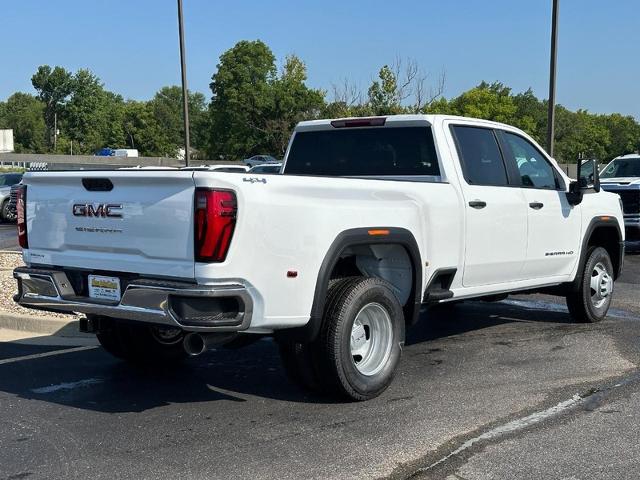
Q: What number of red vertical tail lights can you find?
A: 2